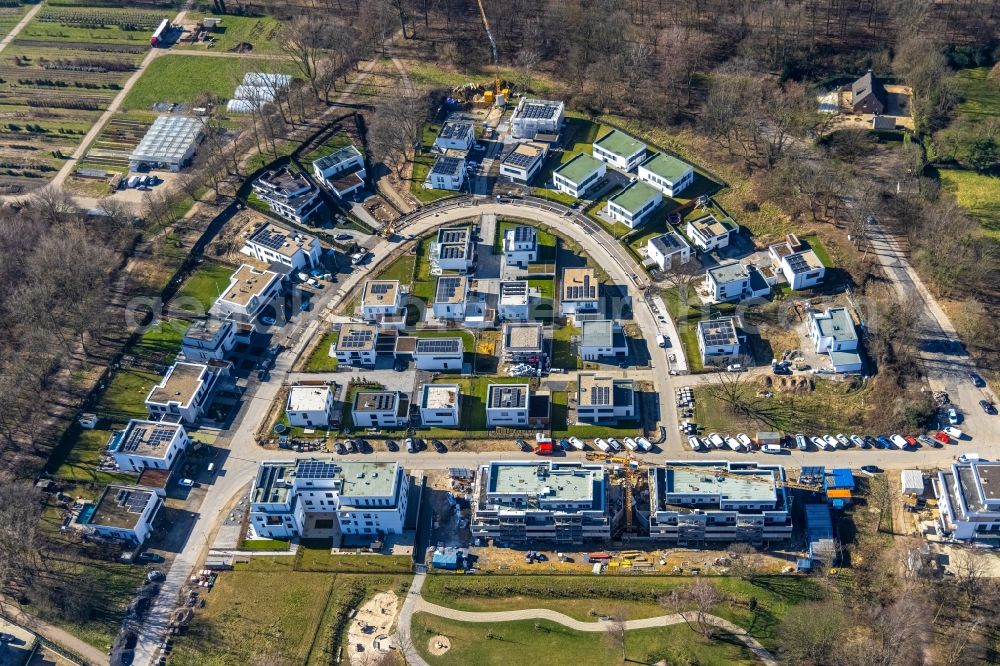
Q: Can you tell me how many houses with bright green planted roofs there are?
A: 4